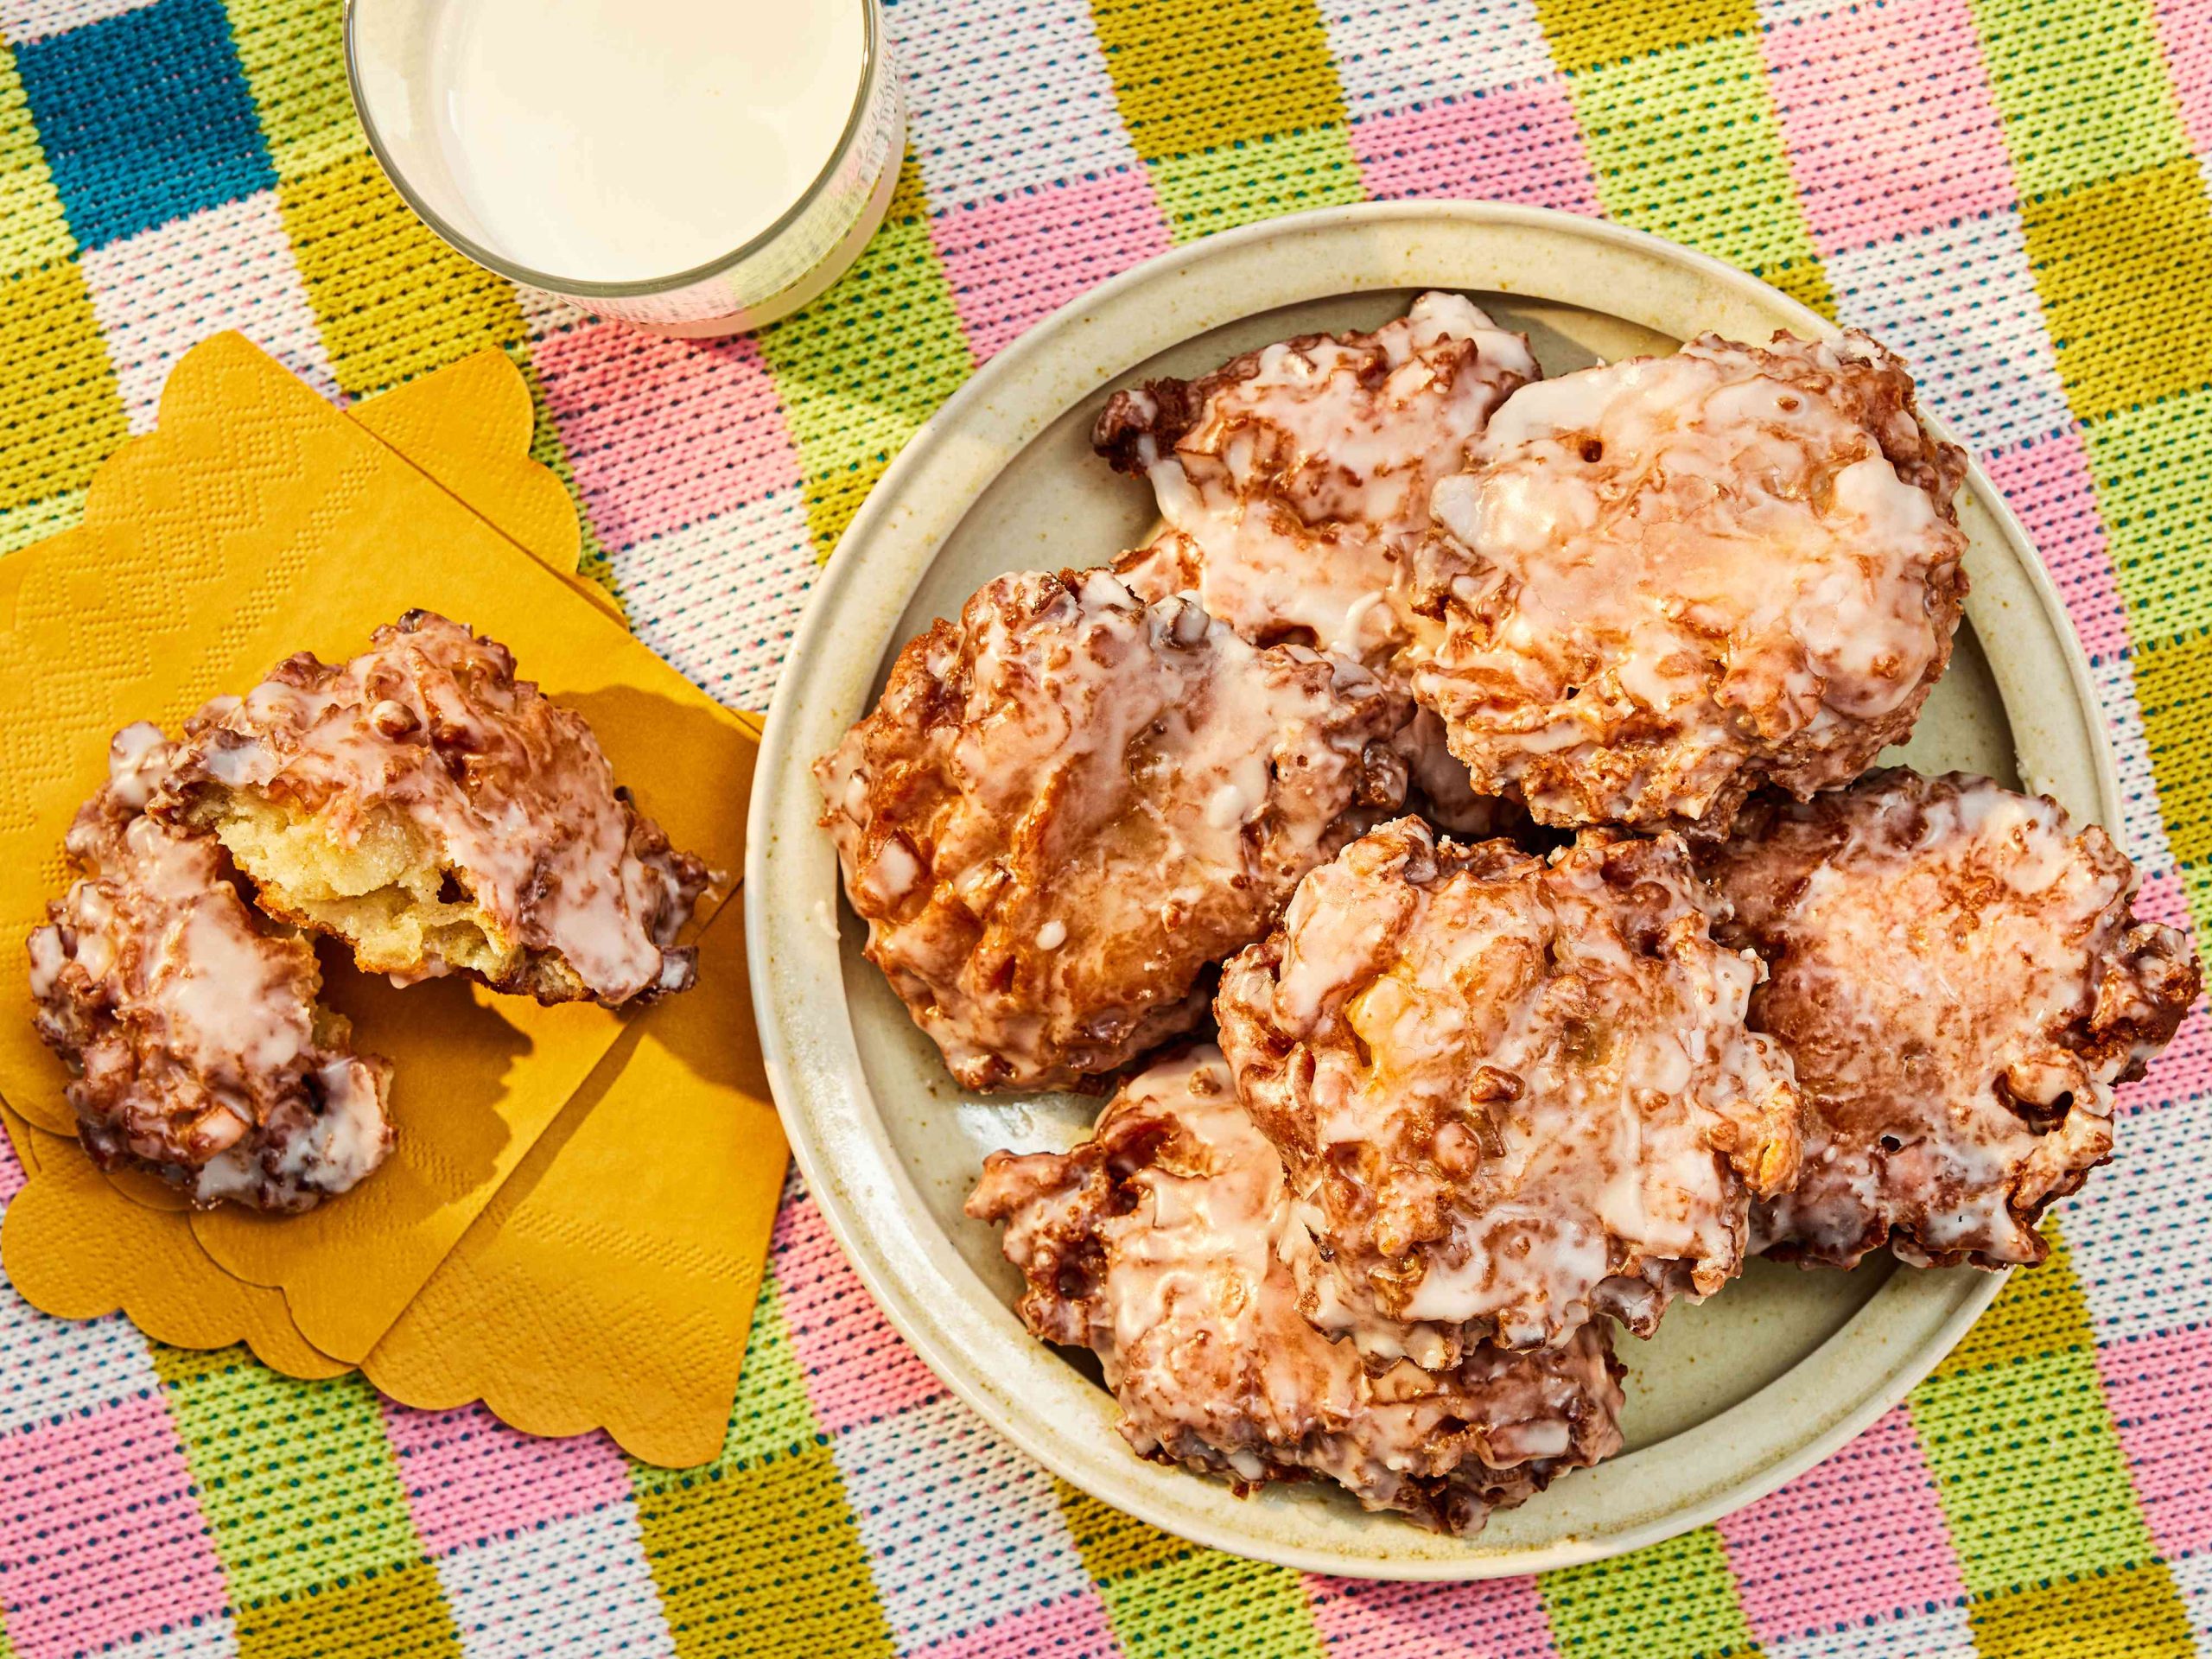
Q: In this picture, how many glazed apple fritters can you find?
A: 7